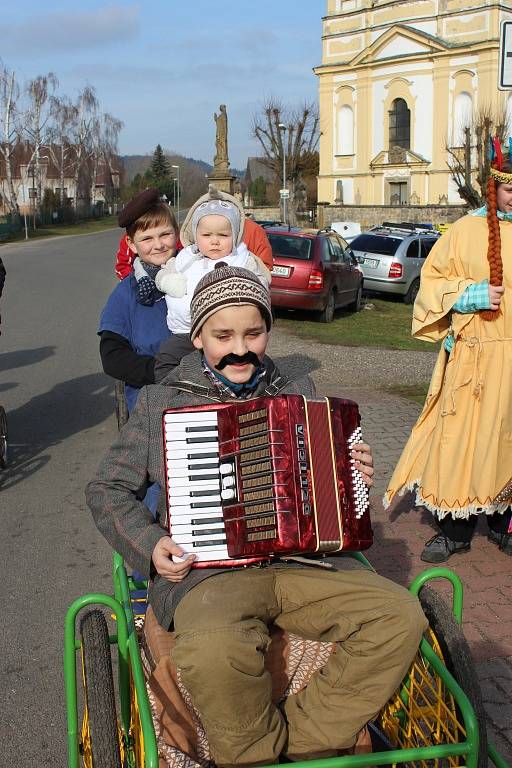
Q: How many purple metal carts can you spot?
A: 0